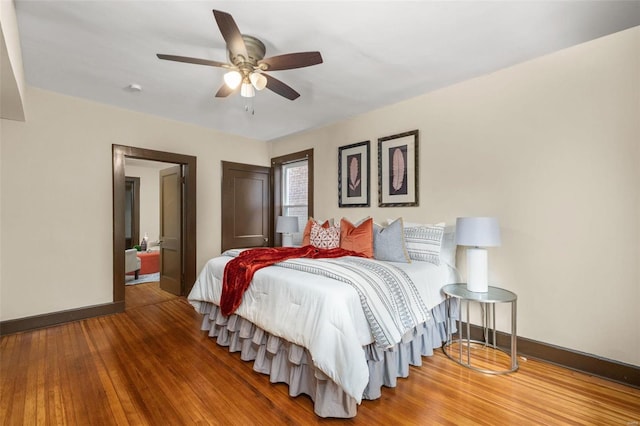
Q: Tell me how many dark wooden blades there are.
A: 5